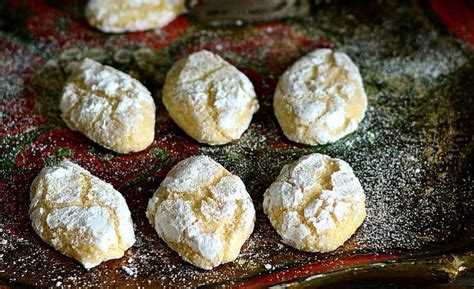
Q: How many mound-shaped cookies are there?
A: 7